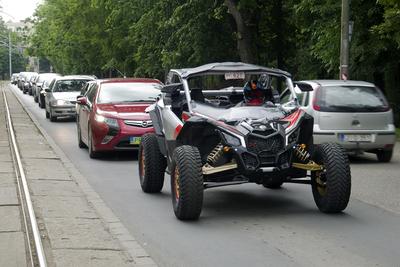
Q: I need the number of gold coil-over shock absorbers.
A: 2